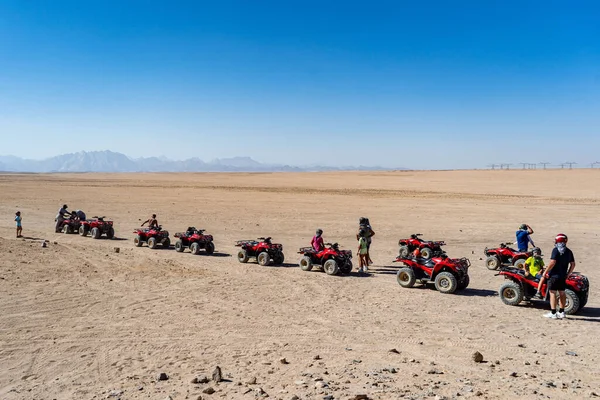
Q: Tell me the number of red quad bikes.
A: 10